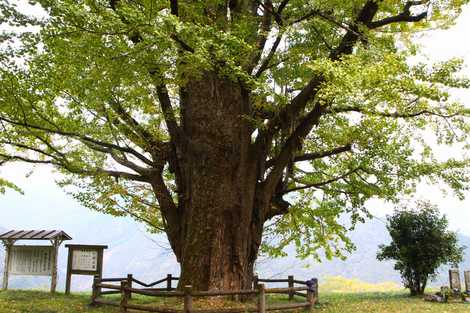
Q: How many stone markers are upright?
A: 2